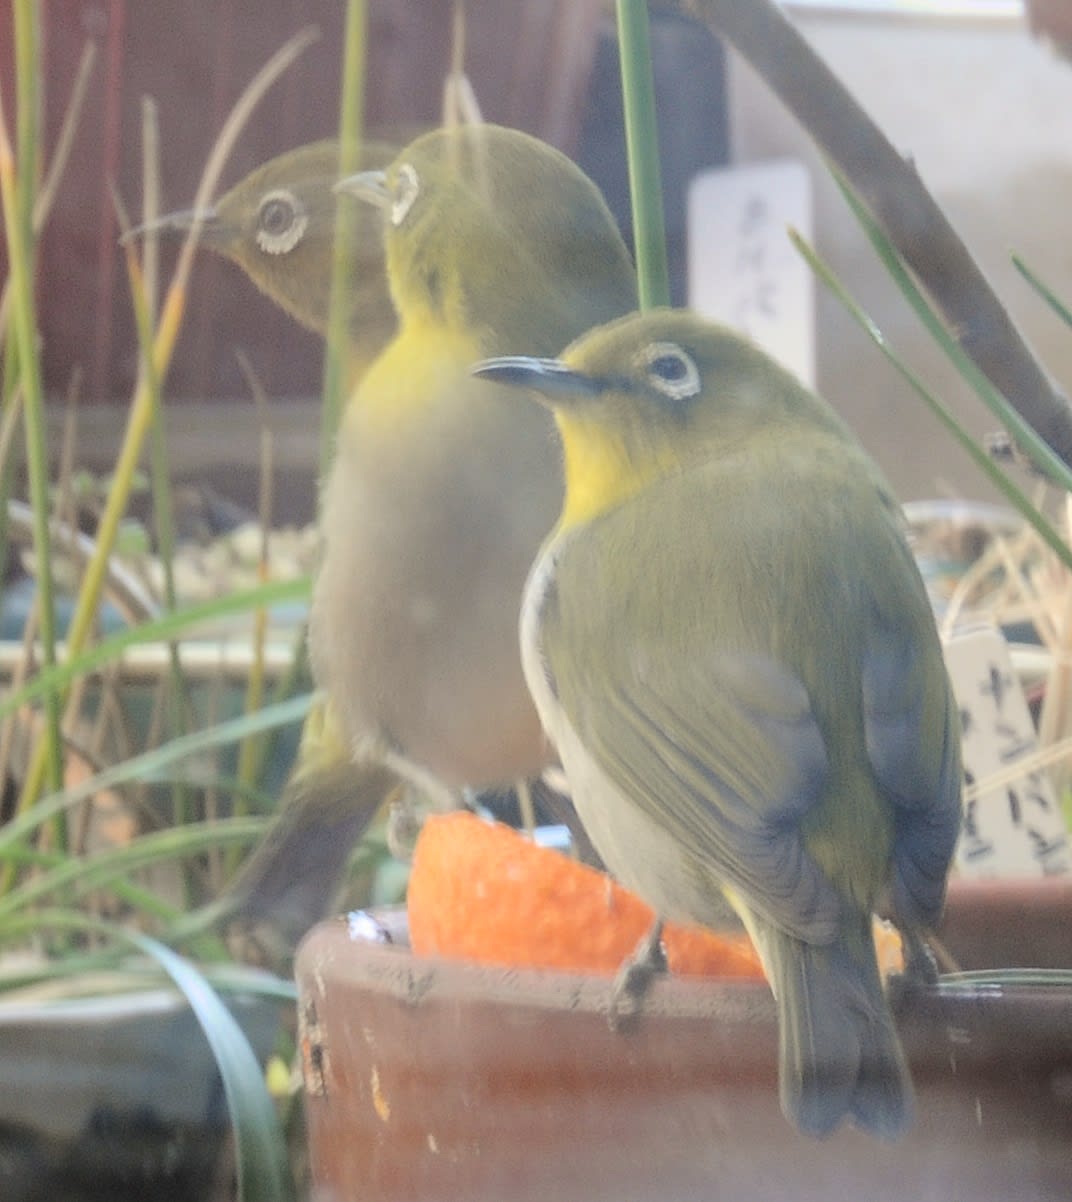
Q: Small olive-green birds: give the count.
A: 3